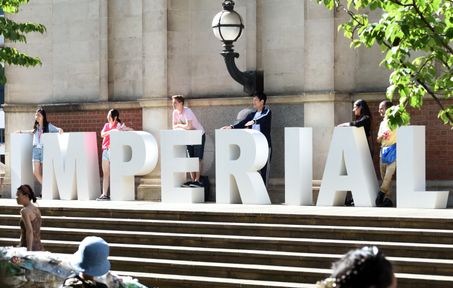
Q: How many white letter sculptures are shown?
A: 8